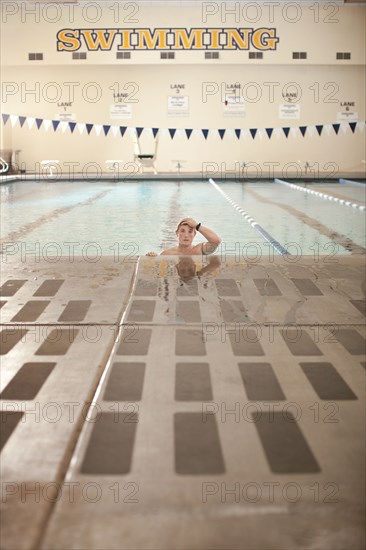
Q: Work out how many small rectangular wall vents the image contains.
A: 8